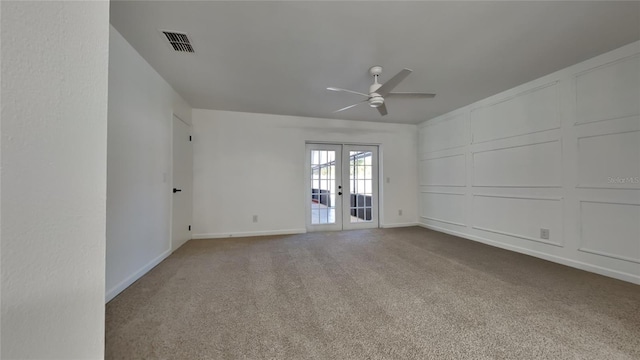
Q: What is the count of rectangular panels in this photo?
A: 9